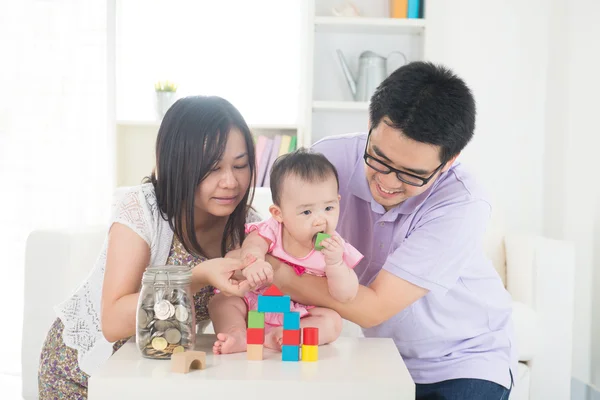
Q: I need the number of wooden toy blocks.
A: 12